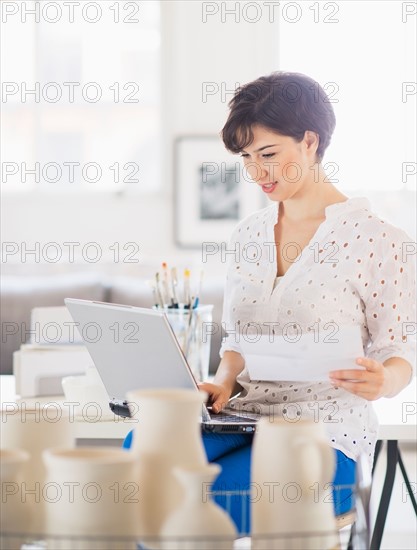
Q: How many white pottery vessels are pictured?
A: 6